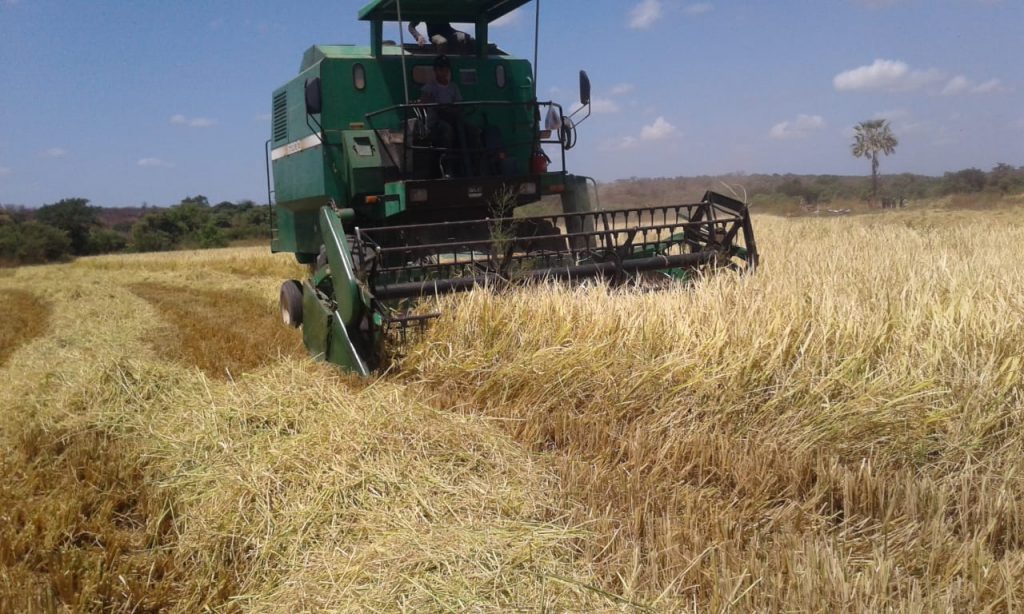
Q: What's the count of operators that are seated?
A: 1